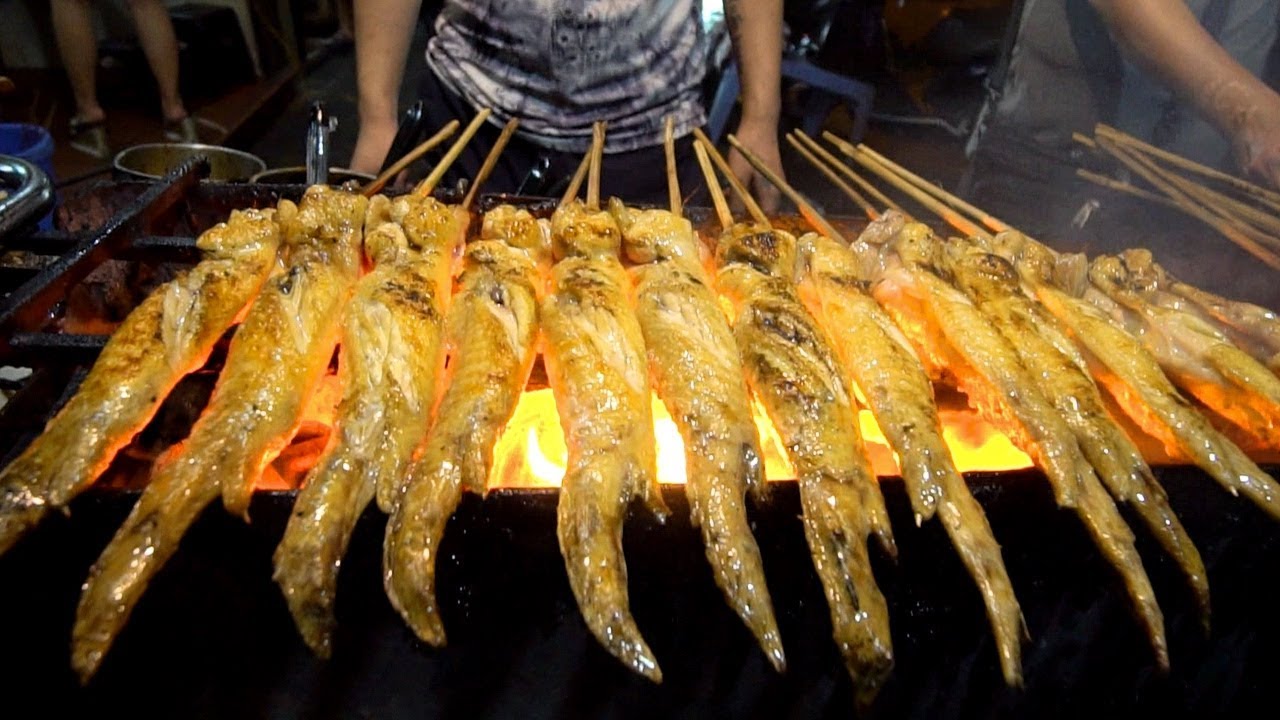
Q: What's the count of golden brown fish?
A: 0